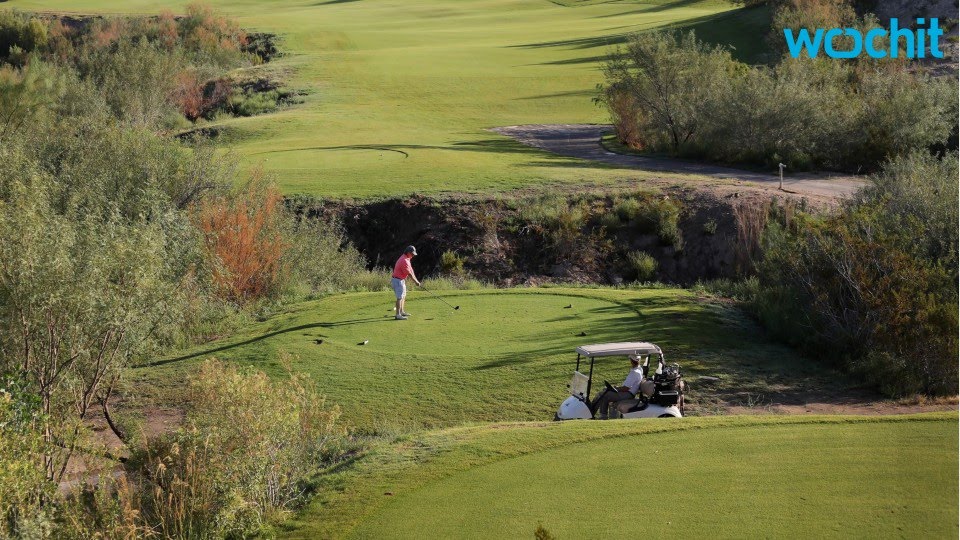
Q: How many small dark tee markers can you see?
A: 2